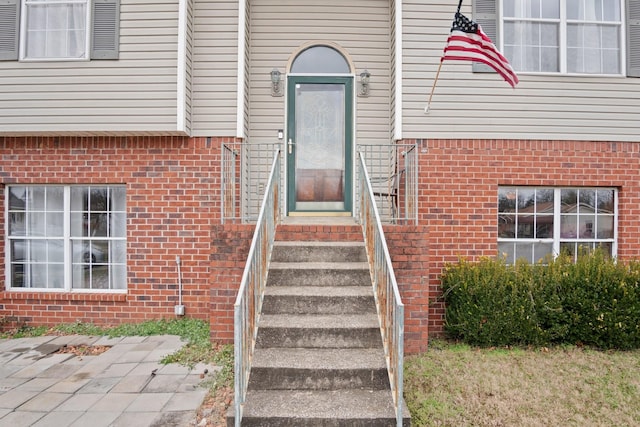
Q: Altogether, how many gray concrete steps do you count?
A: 6